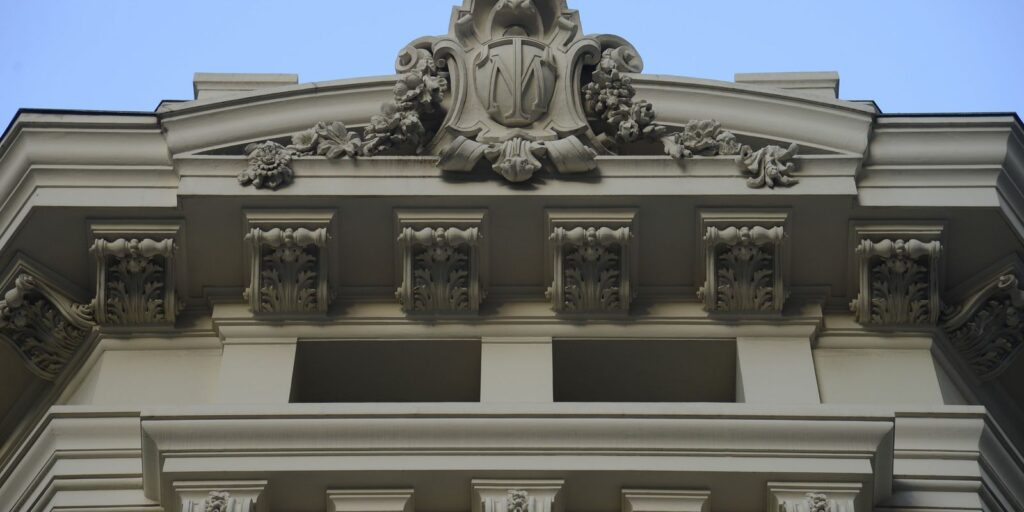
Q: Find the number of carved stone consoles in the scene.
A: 8